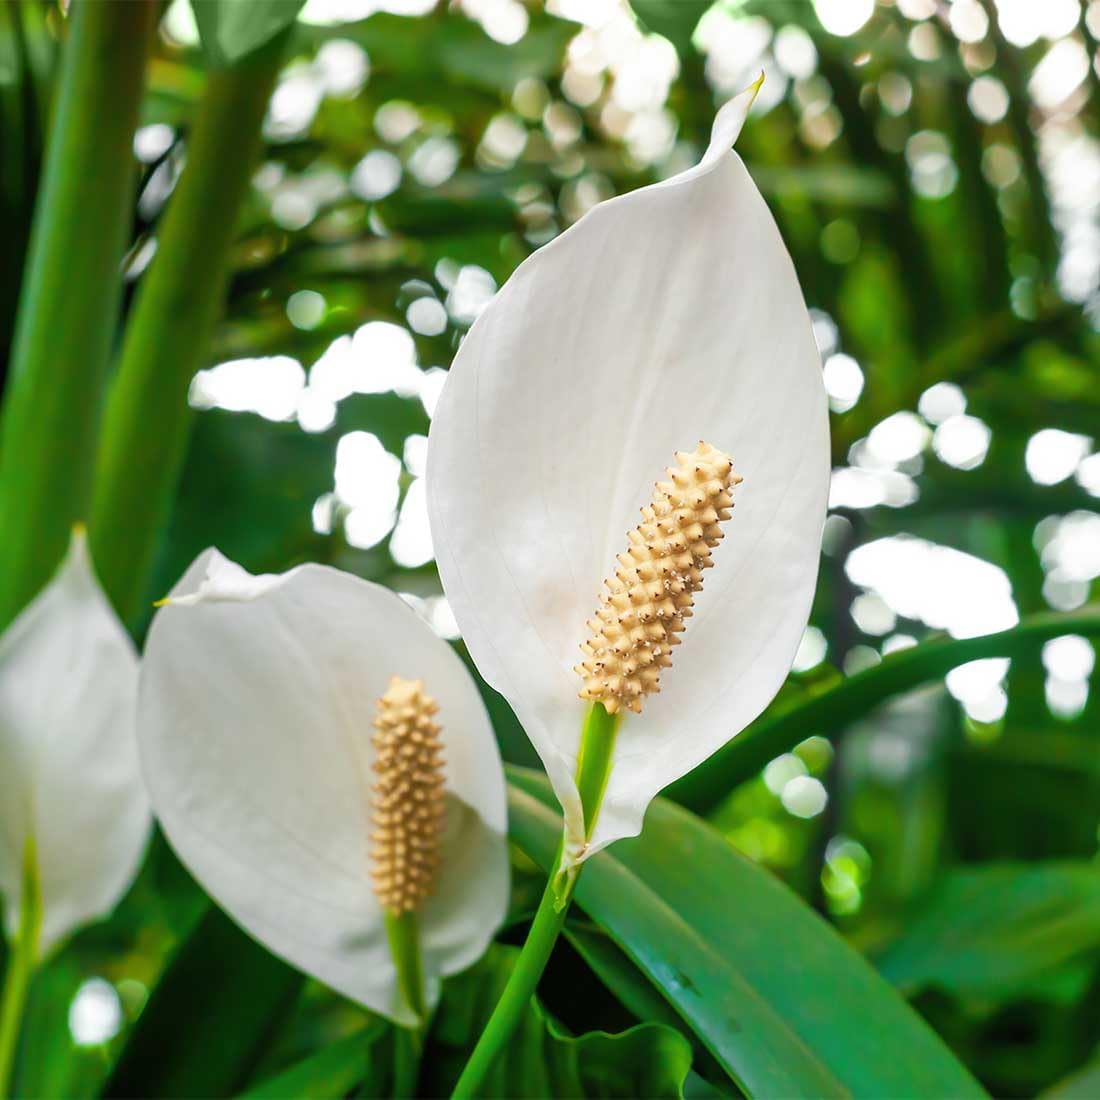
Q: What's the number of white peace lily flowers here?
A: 3